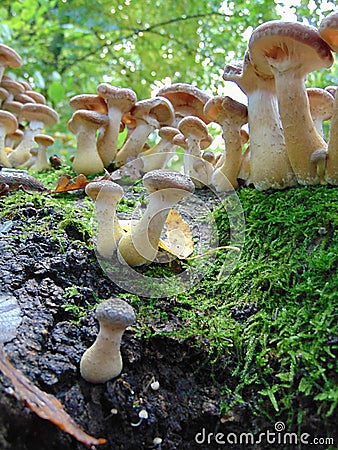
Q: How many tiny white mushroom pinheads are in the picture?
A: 4